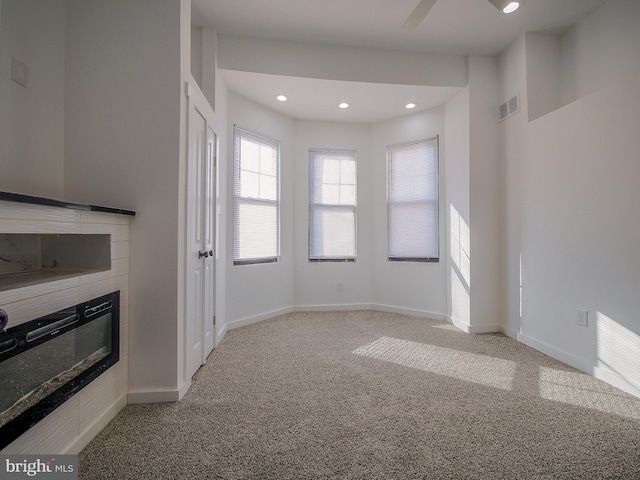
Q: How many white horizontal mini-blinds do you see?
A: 3